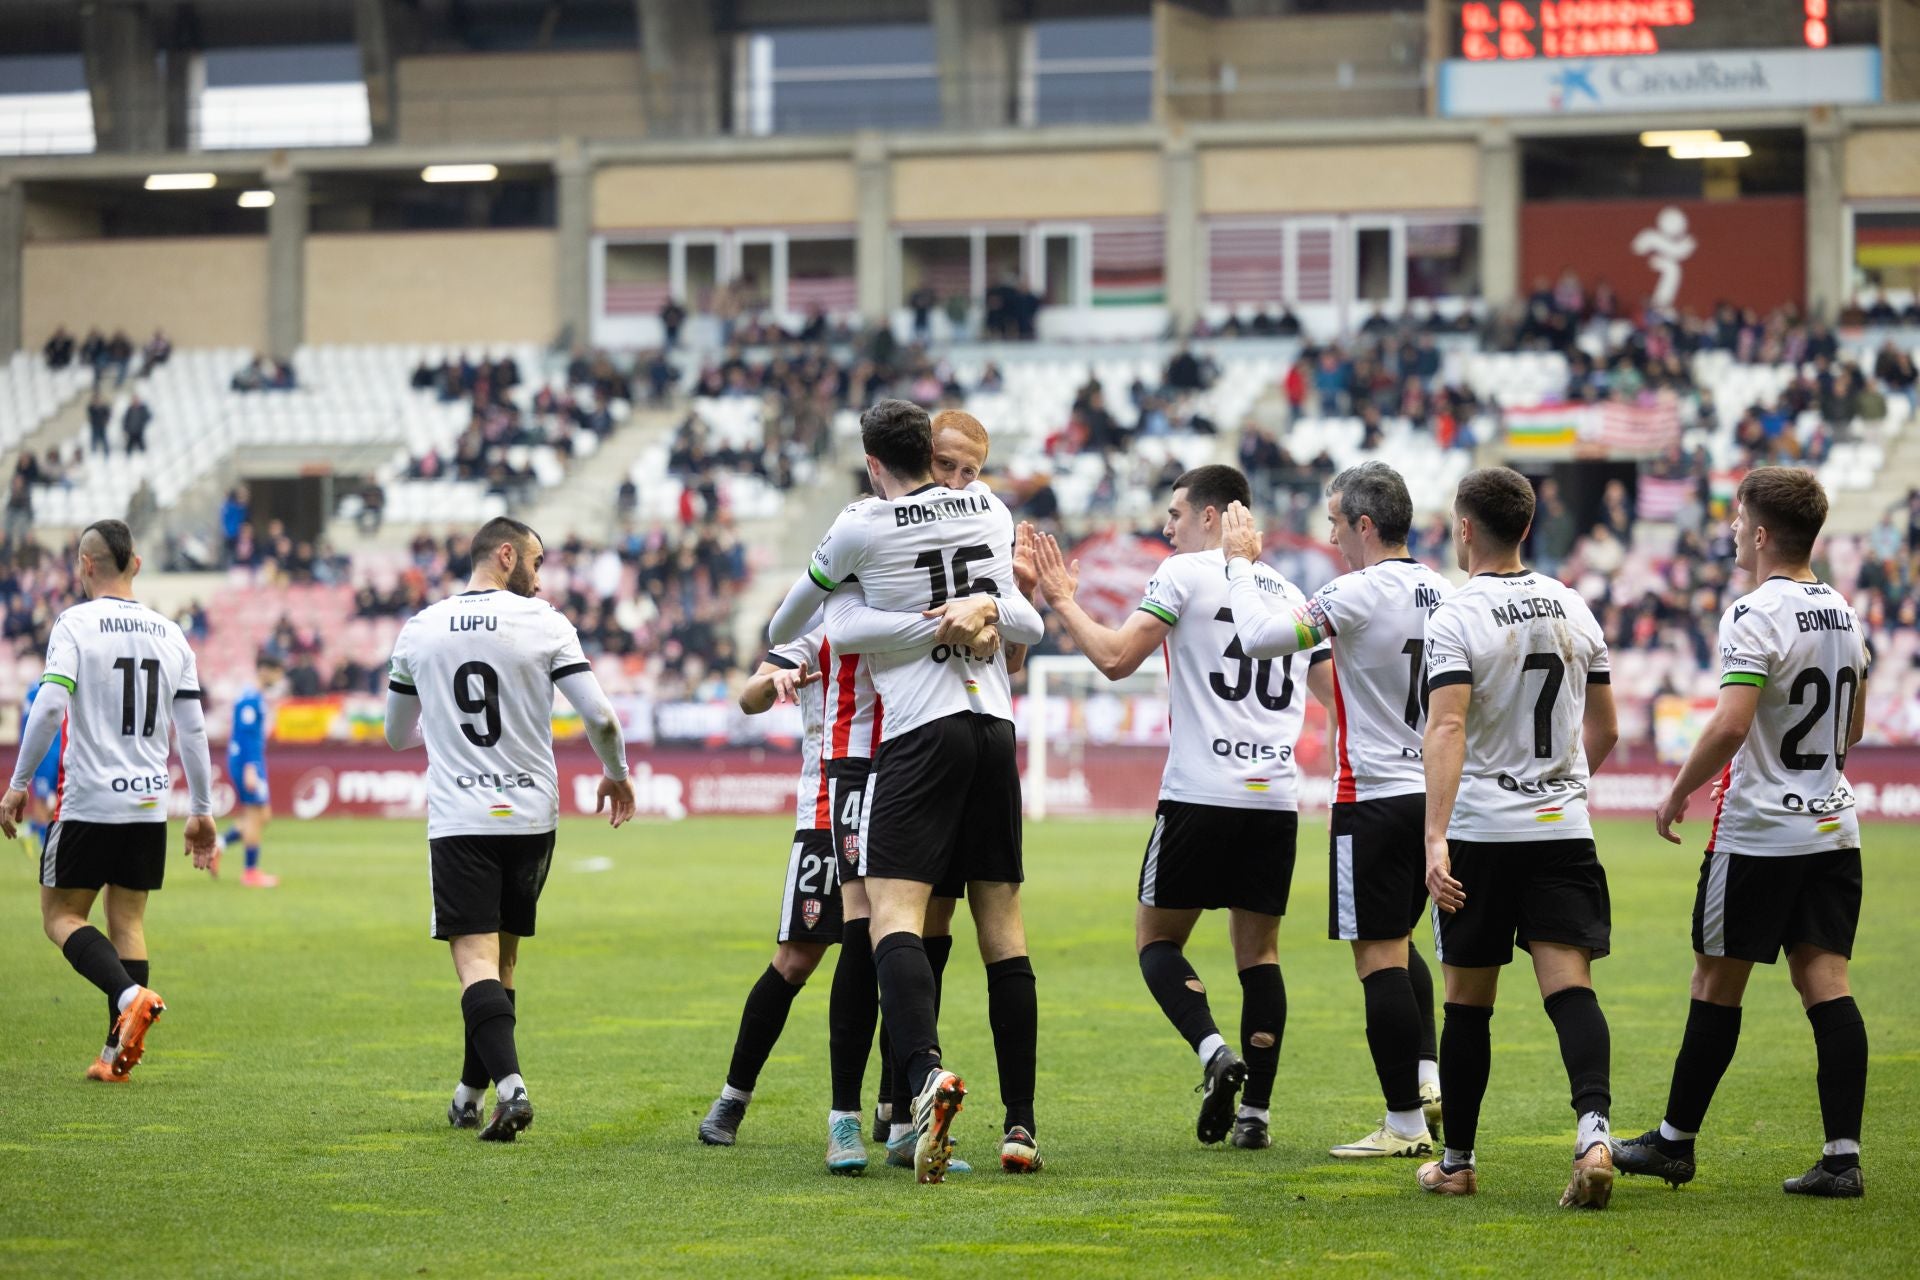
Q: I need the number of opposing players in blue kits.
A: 2